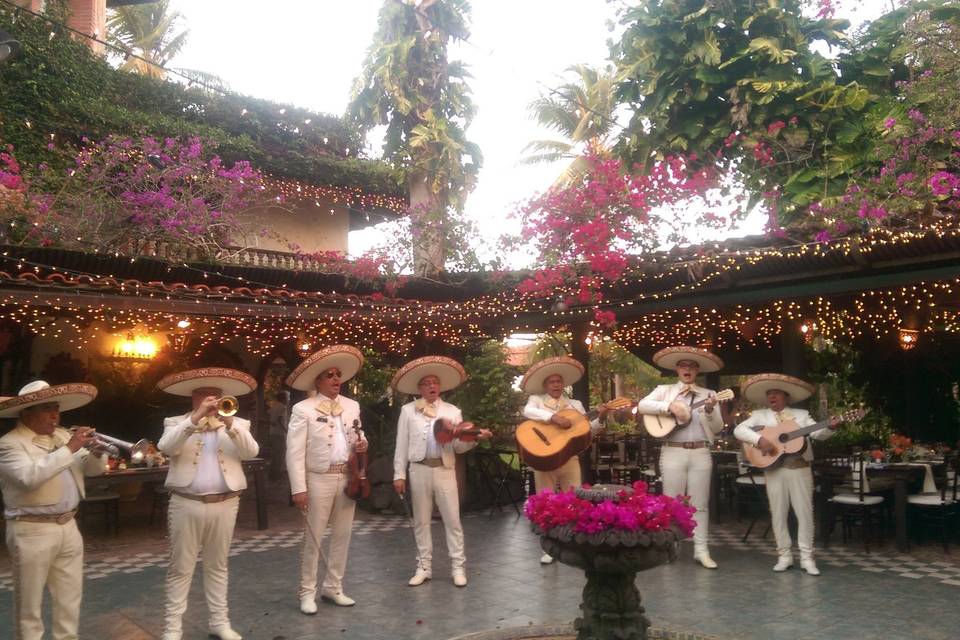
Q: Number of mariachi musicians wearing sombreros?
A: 7